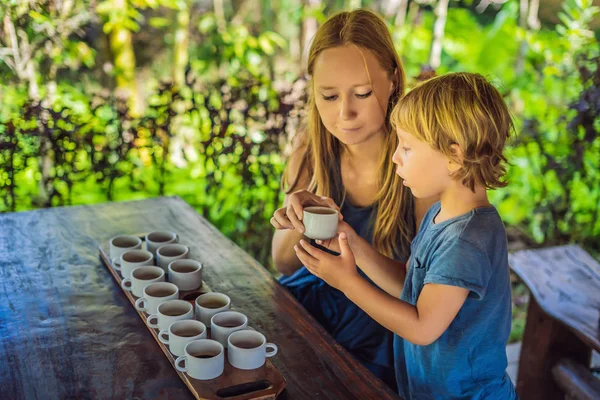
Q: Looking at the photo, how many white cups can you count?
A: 14